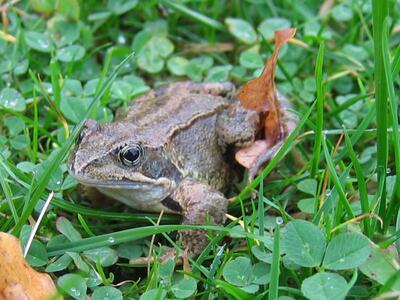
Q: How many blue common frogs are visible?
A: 0